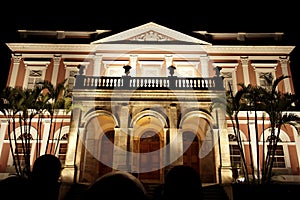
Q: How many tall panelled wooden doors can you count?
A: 3